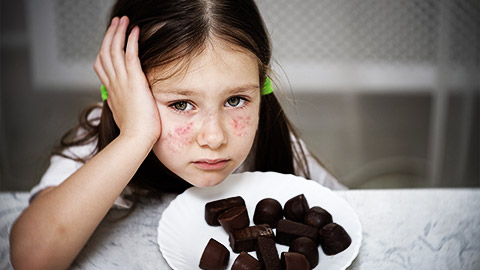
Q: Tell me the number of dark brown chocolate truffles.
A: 13